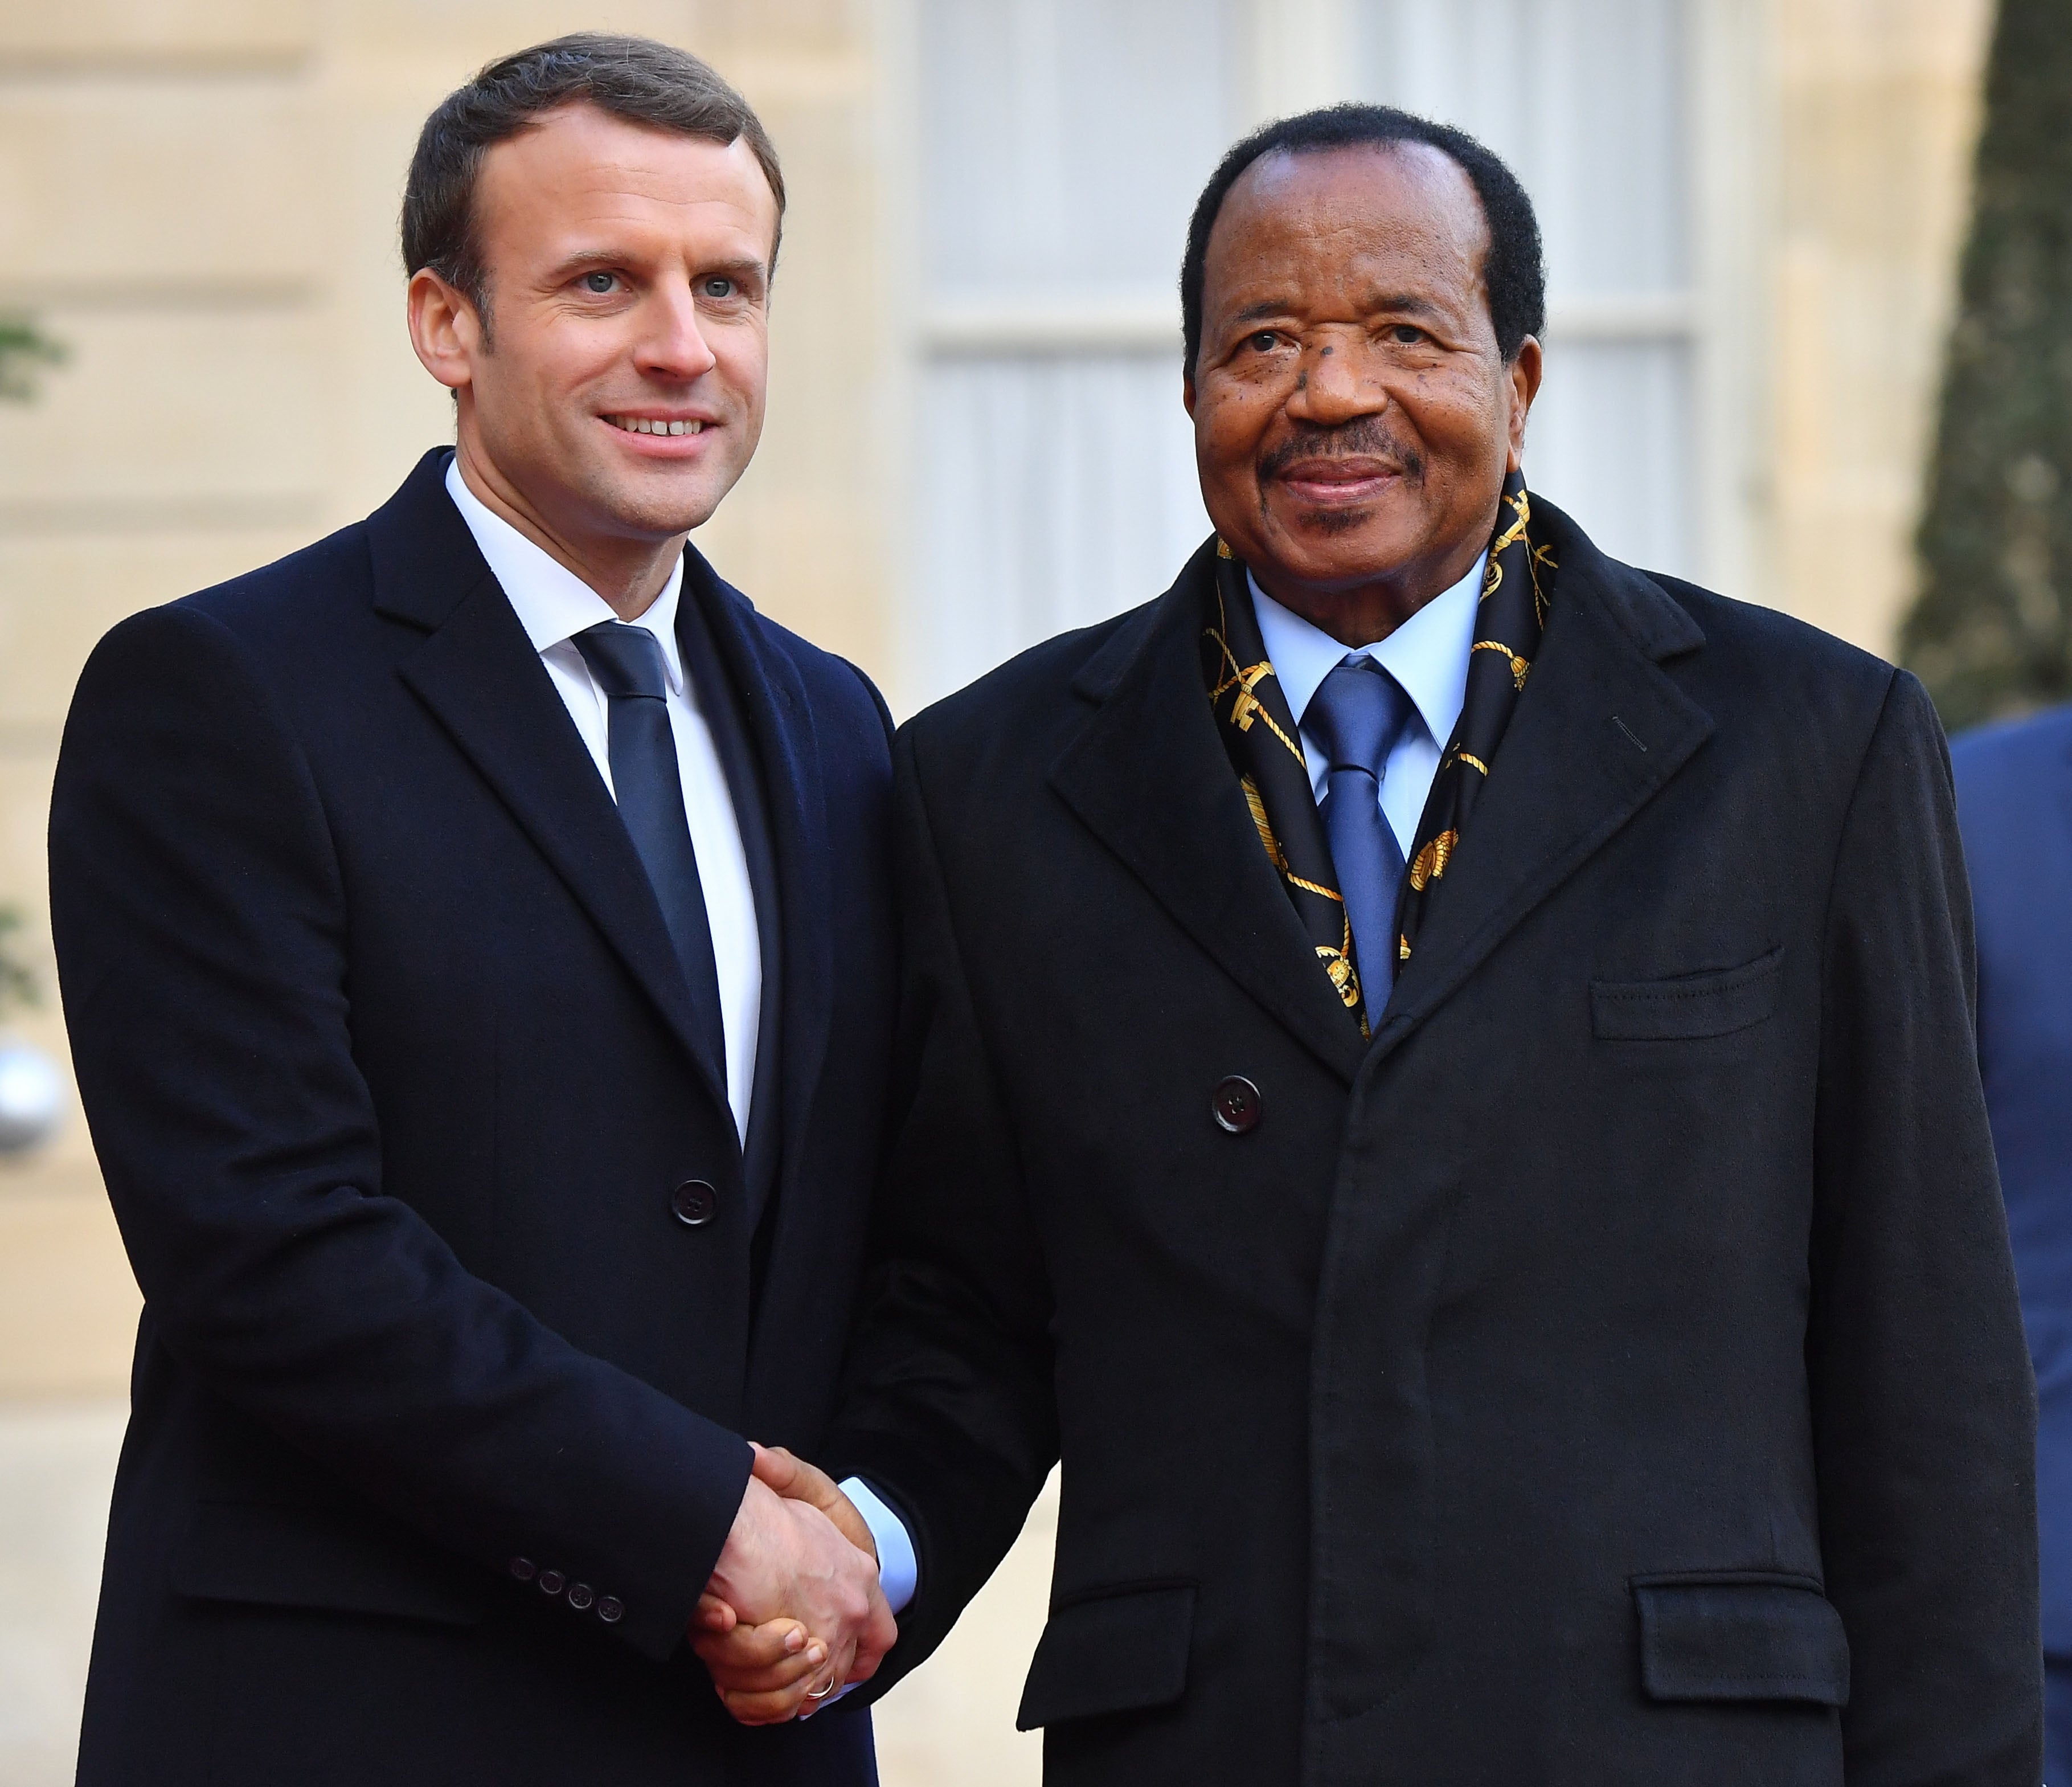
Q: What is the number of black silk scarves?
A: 1